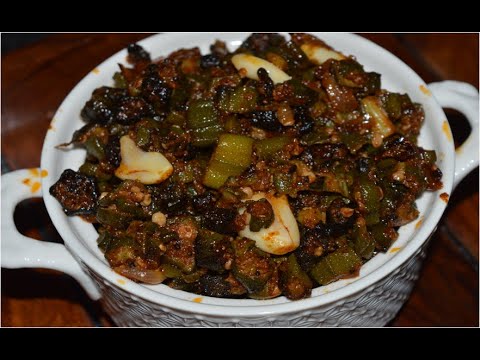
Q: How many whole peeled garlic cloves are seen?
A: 4